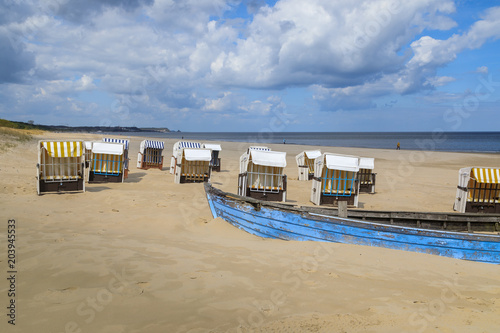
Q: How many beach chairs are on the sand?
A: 14